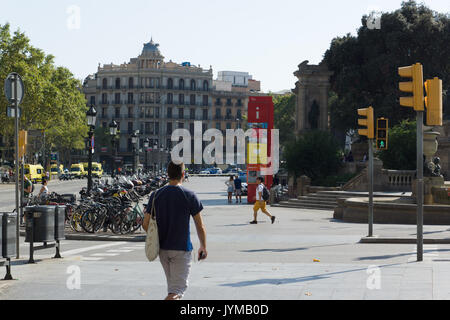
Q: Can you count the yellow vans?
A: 4